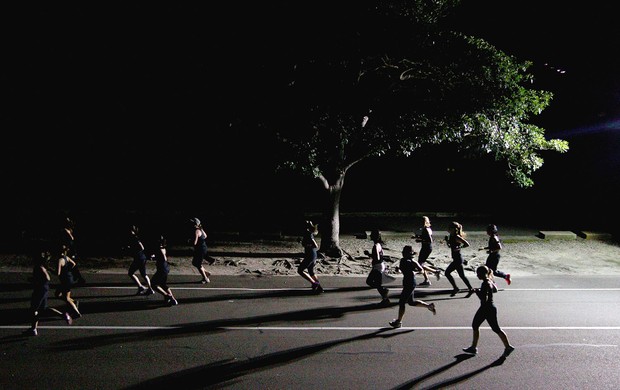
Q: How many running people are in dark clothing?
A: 13